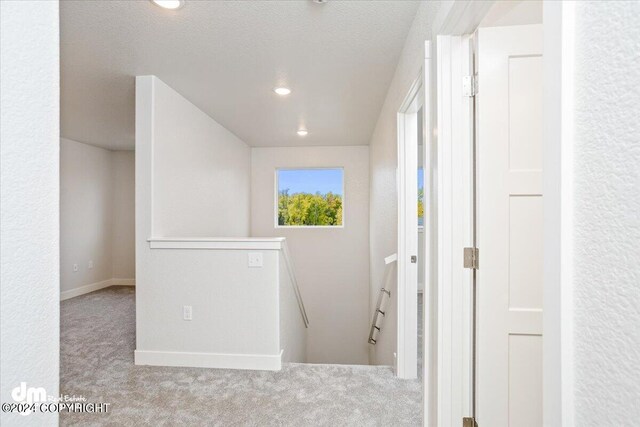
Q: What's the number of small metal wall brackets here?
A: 4